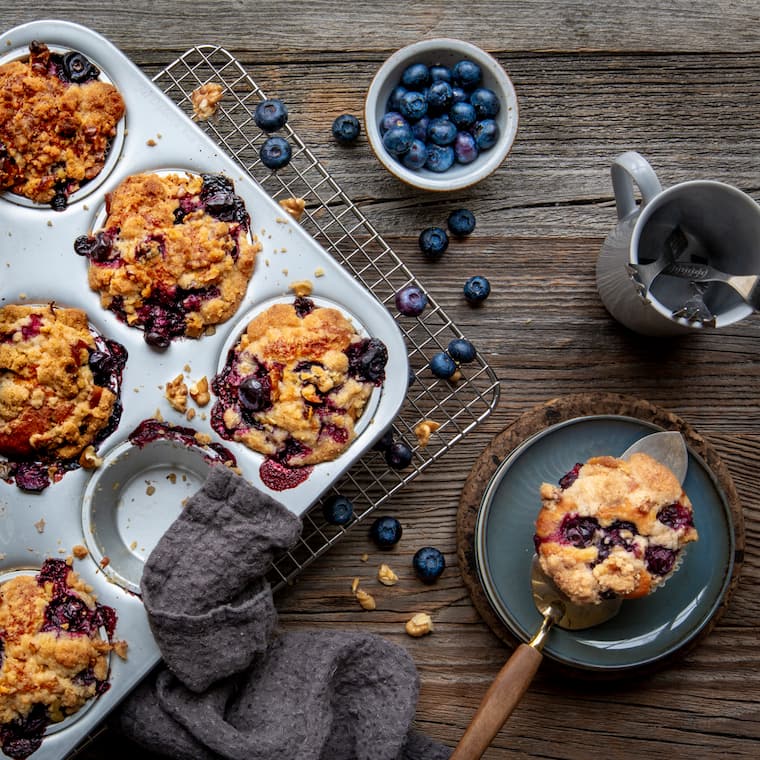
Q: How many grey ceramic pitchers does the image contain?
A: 1